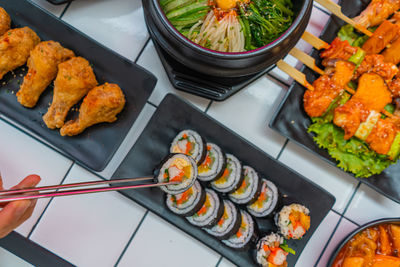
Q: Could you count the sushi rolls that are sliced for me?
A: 12